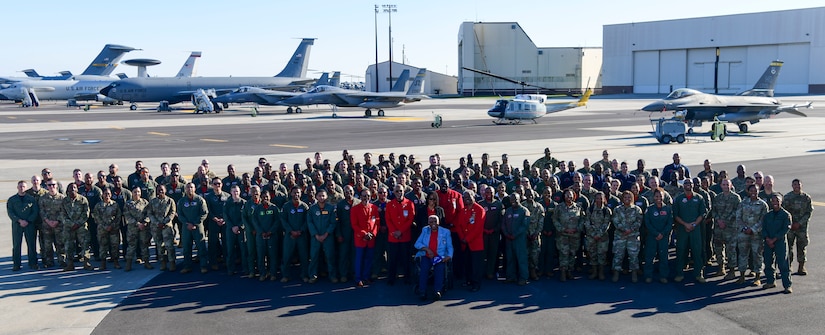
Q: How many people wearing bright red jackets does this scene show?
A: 4